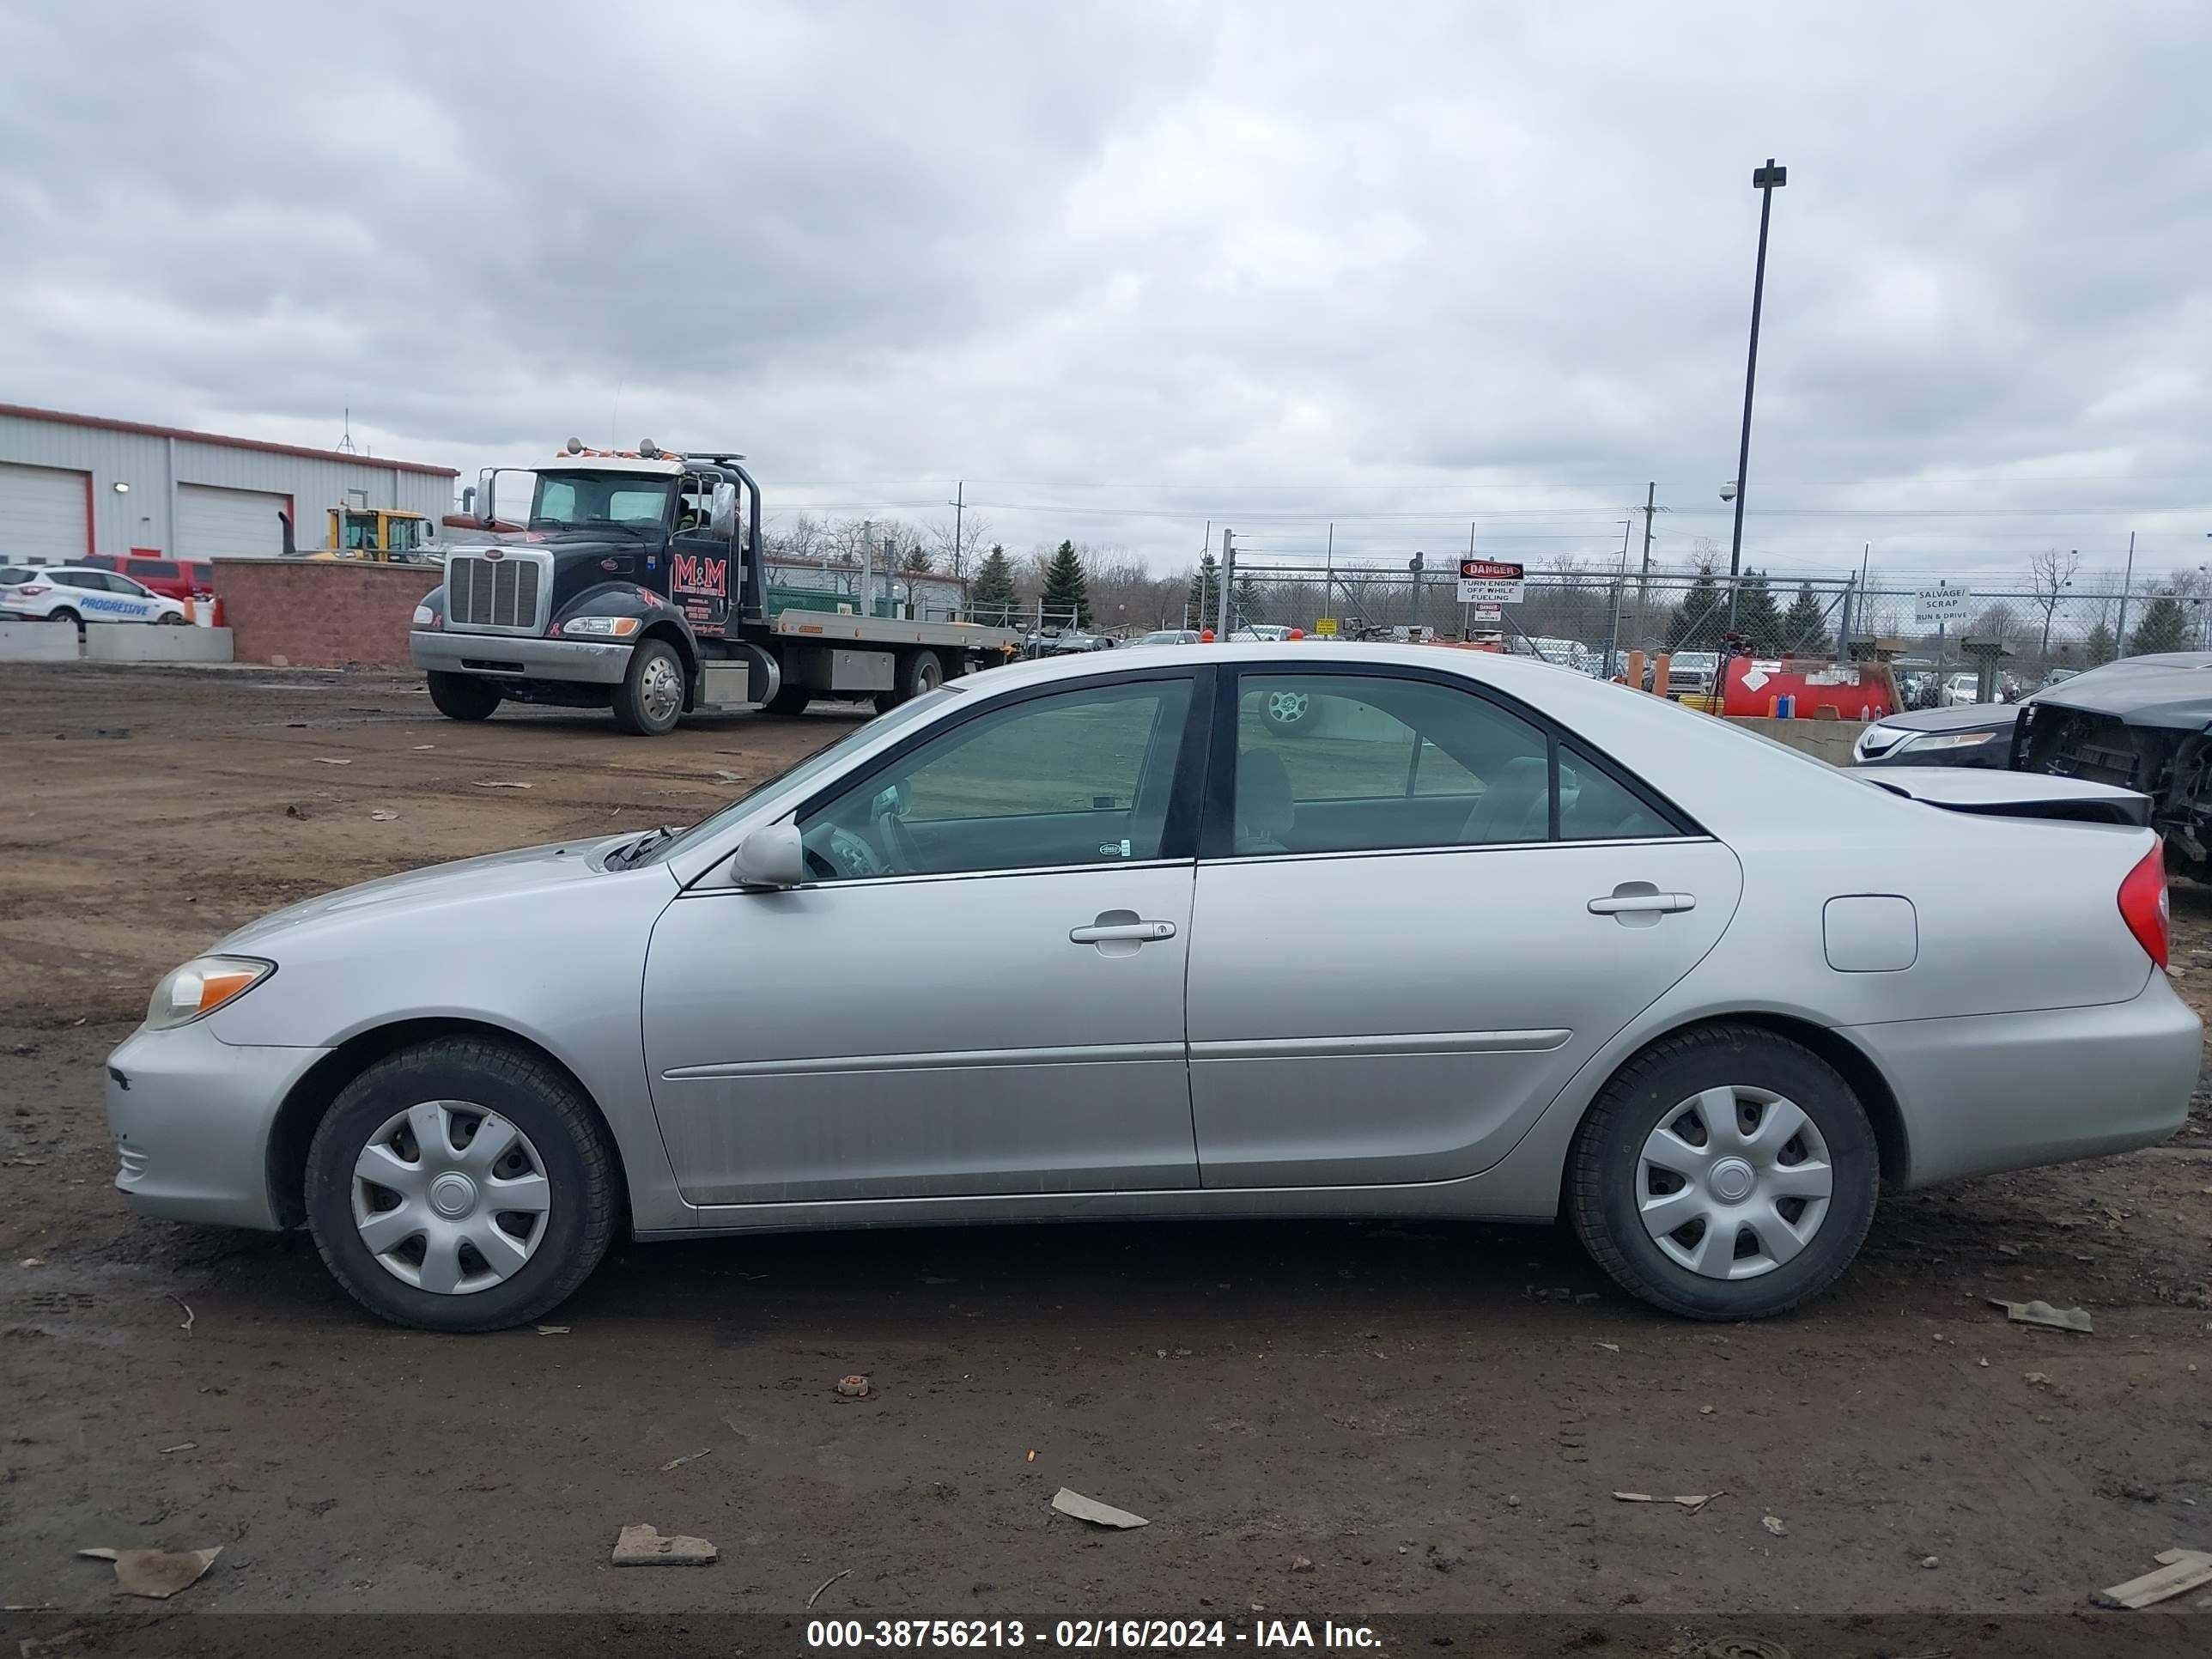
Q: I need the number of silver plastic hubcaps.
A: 2